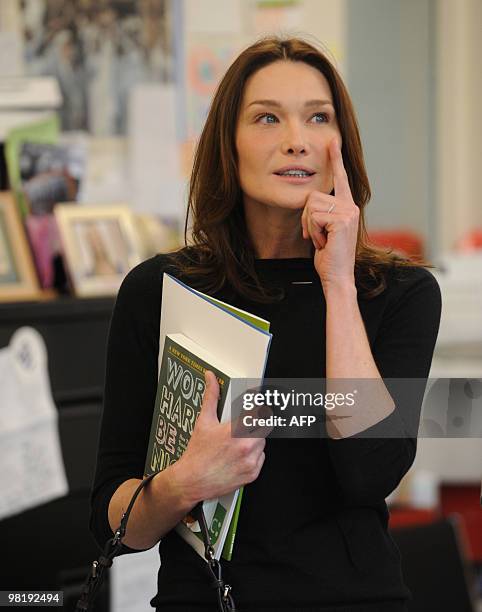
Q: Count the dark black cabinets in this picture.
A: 1